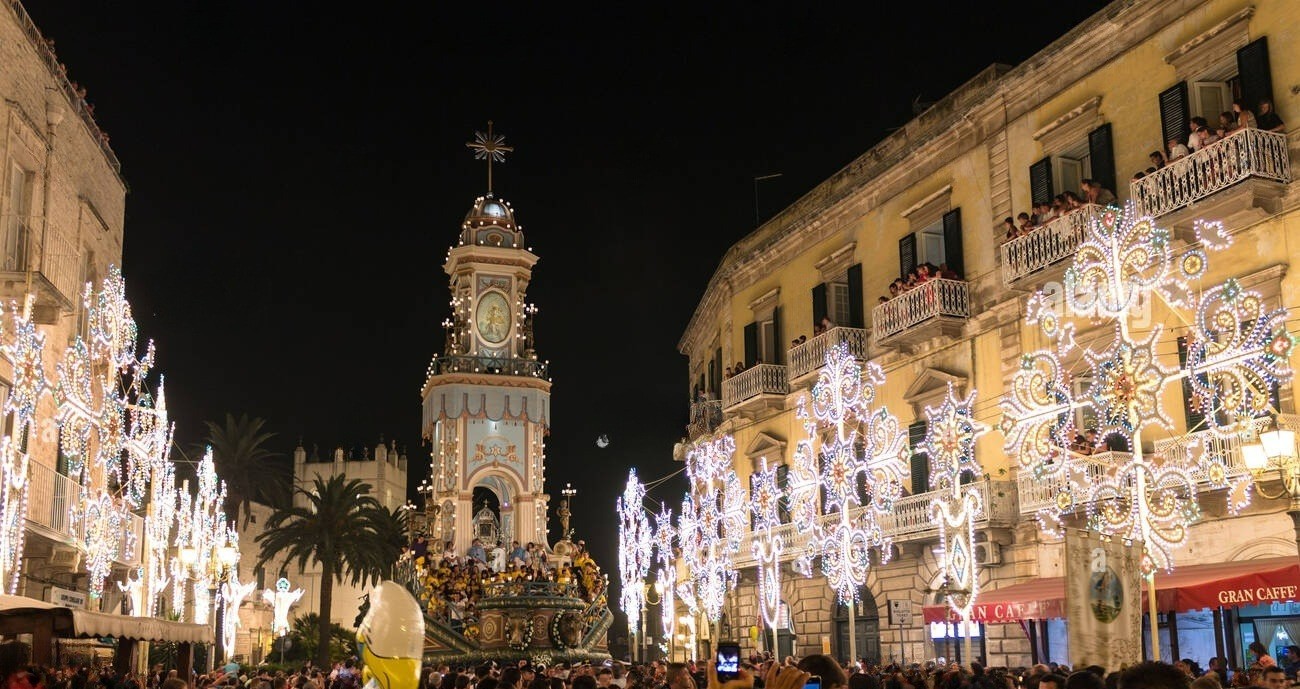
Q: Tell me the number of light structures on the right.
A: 7